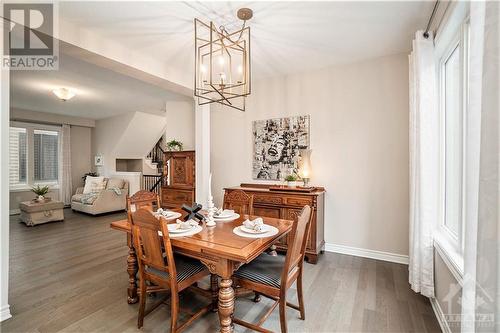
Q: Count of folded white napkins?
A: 4